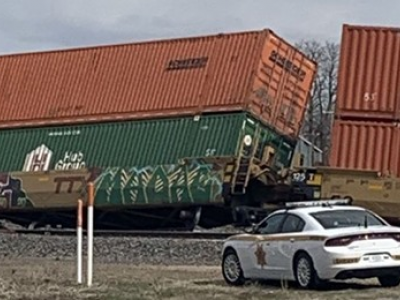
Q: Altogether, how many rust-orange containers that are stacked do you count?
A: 3